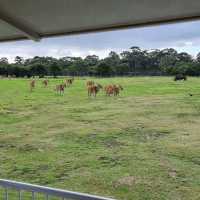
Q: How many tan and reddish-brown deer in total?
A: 8